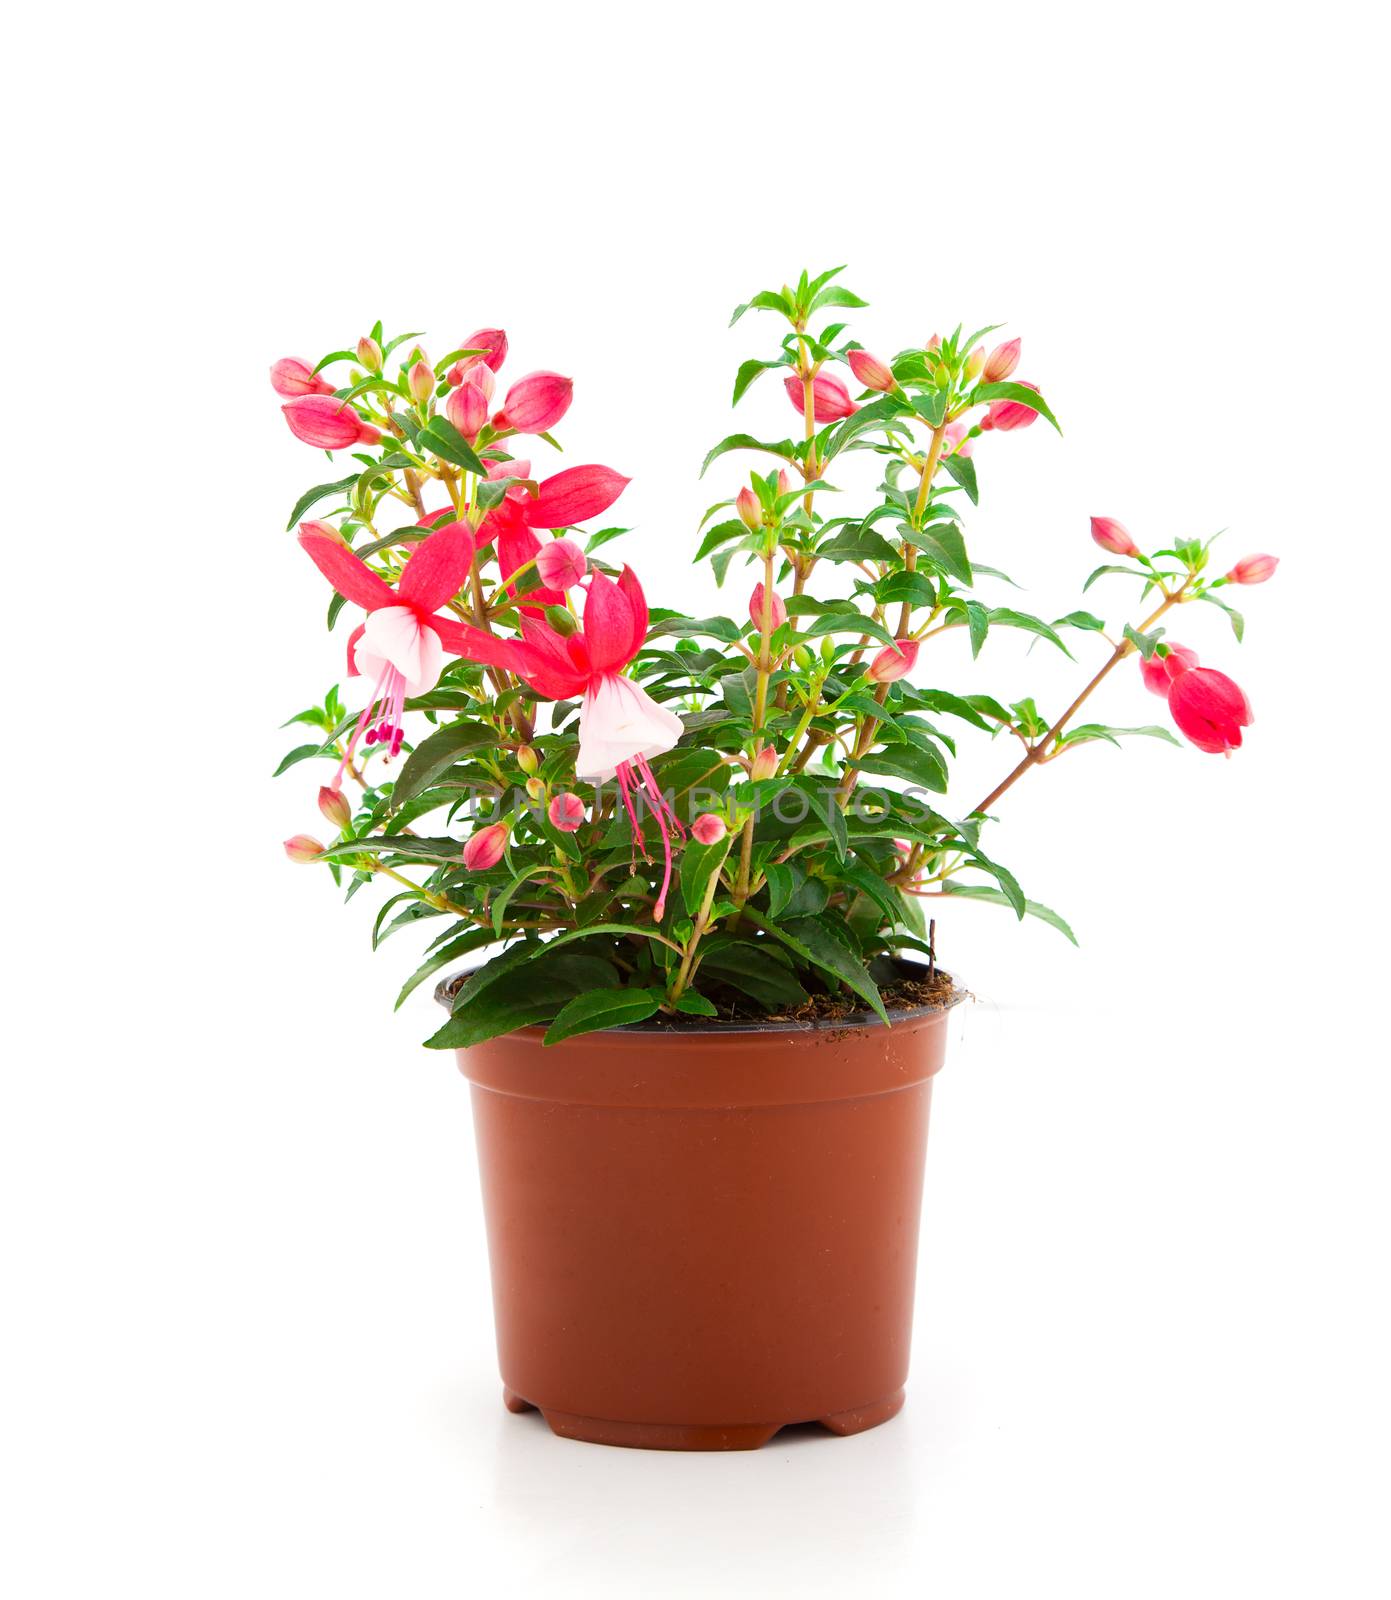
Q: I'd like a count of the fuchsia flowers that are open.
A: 3